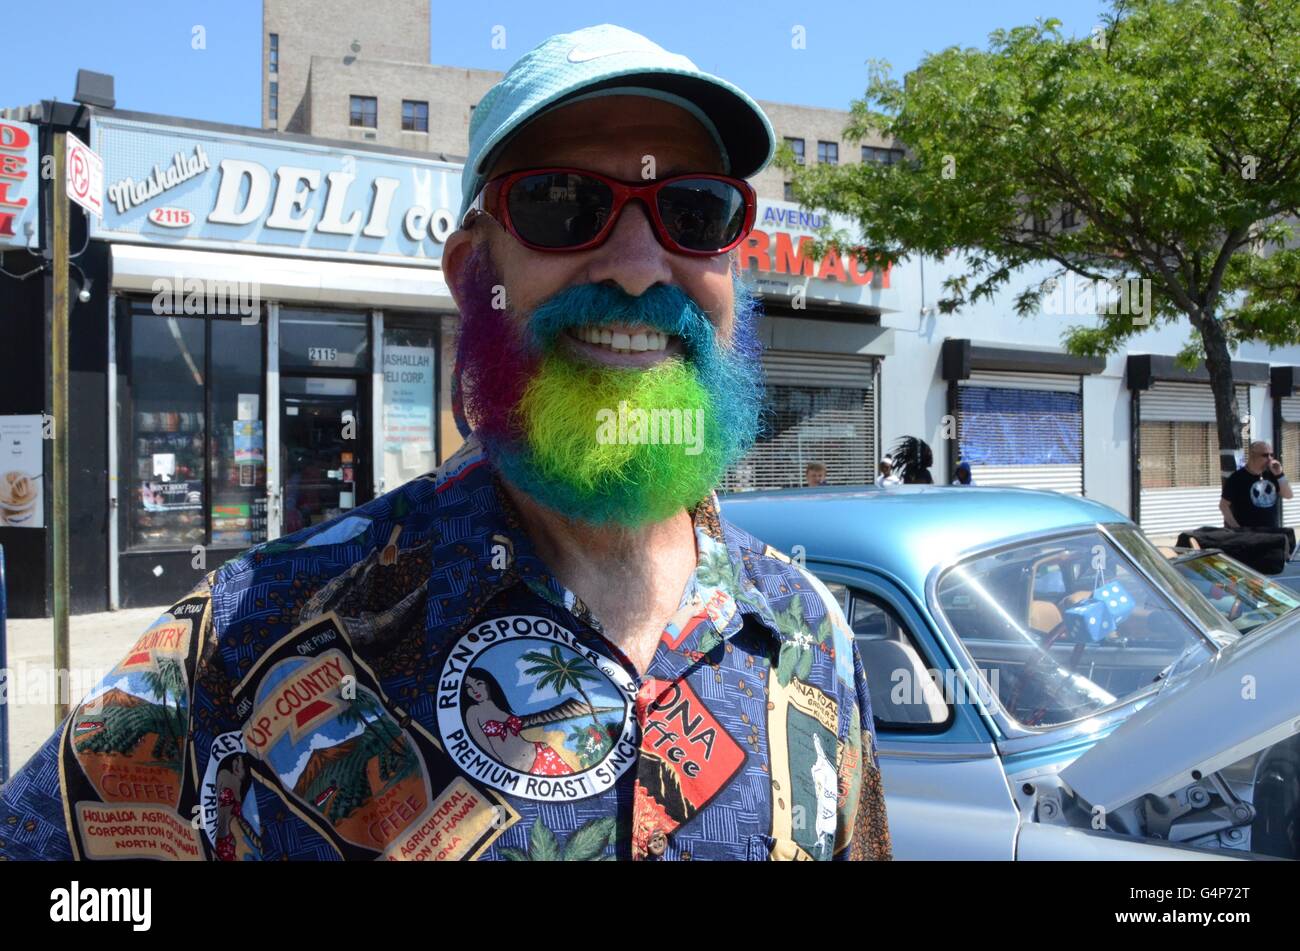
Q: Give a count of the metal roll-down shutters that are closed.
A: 4